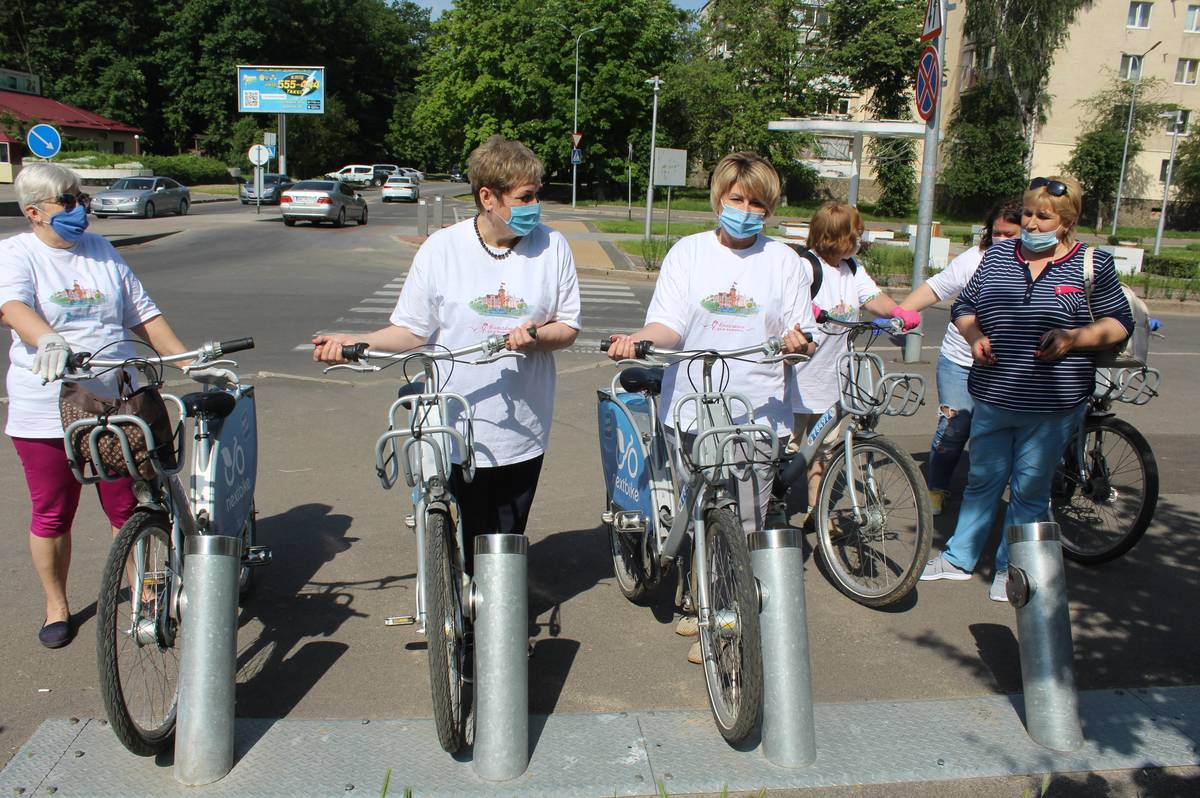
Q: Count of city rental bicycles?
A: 5